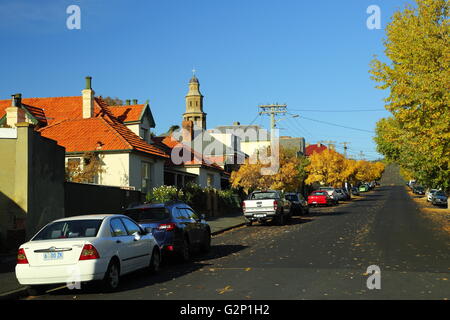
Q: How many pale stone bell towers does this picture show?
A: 1